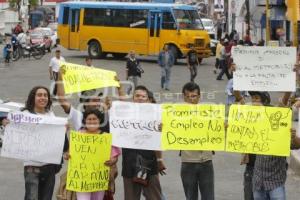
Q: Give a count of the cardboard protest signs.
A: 7